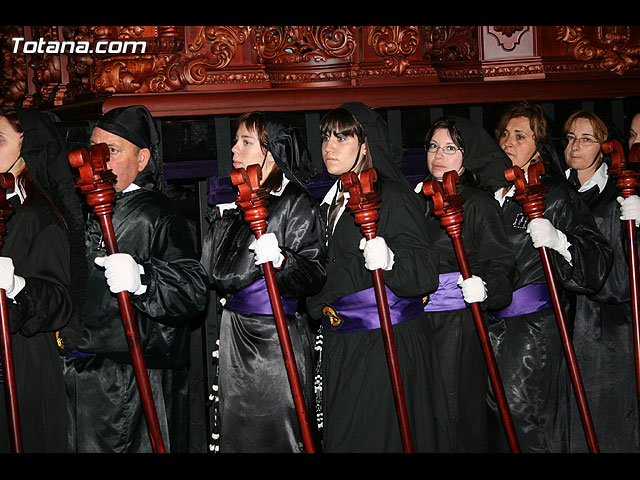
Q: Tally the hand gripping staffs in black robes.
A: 7